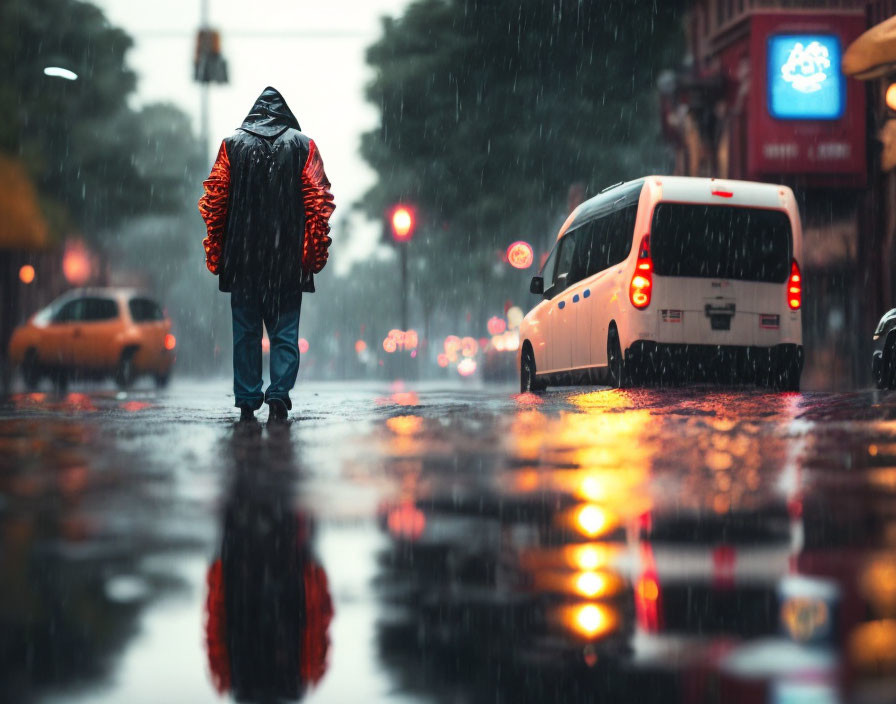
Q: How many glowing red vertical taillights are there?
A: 2